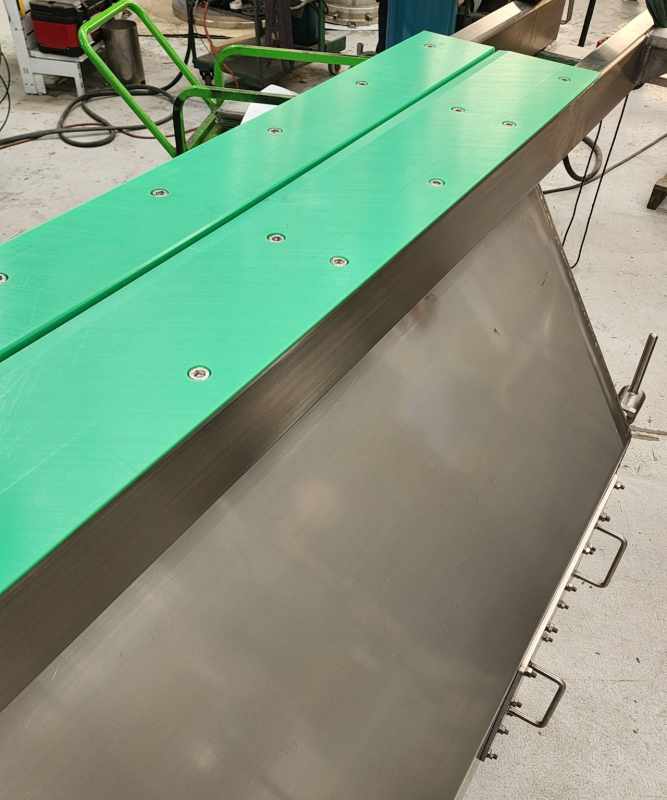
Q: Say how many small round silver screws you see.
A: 12